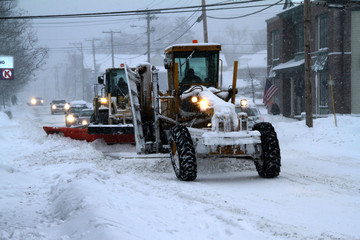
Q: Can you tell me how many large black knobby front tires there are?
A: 2